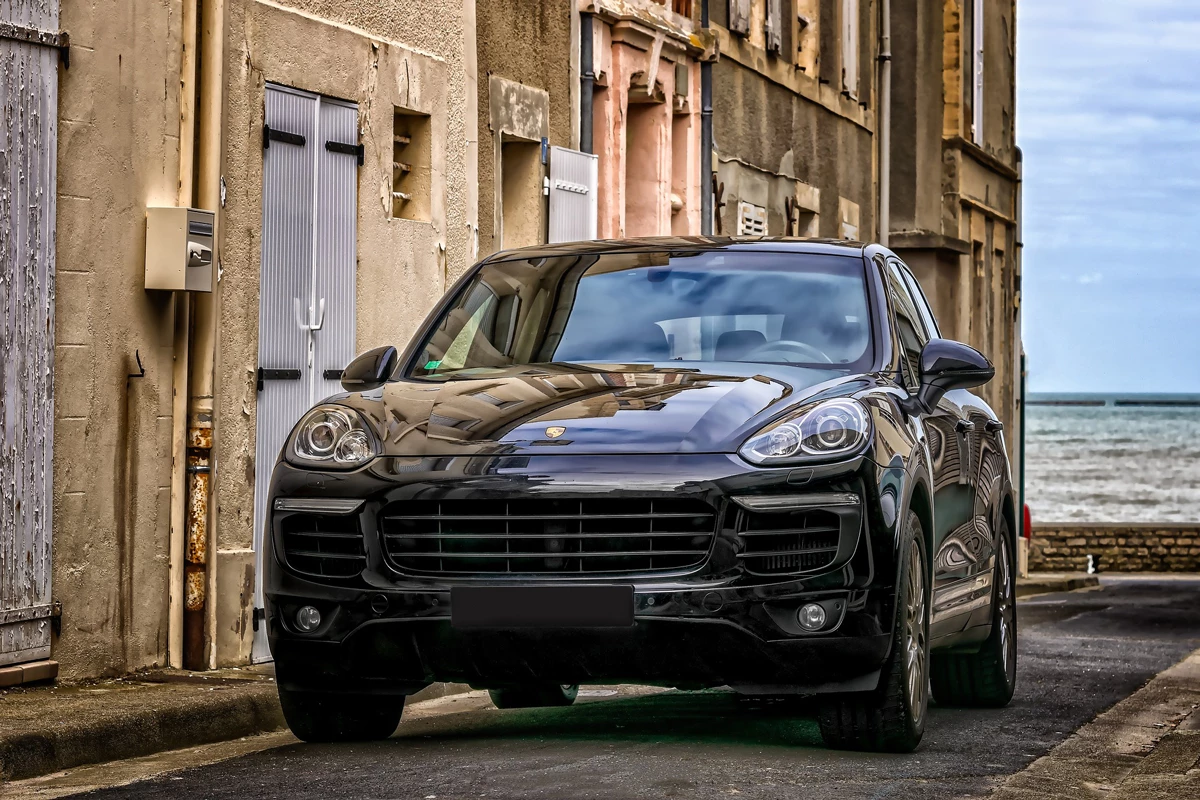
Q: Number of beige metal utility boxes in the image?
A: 1